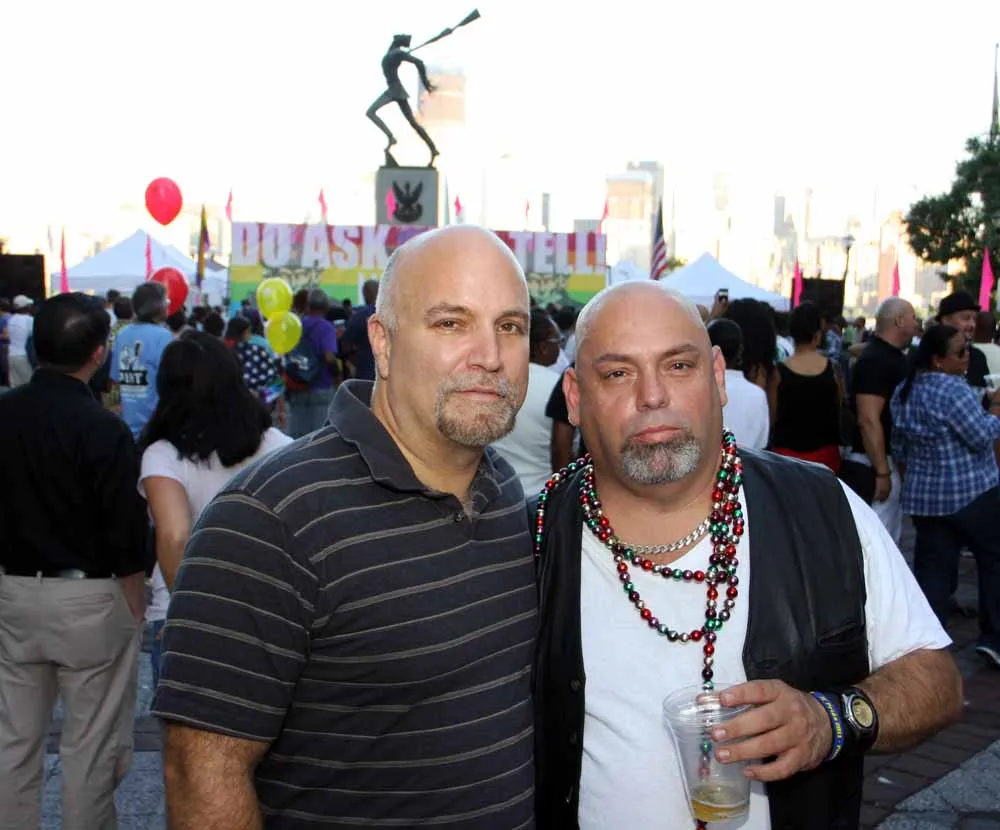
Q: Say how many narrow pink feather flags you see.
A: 11